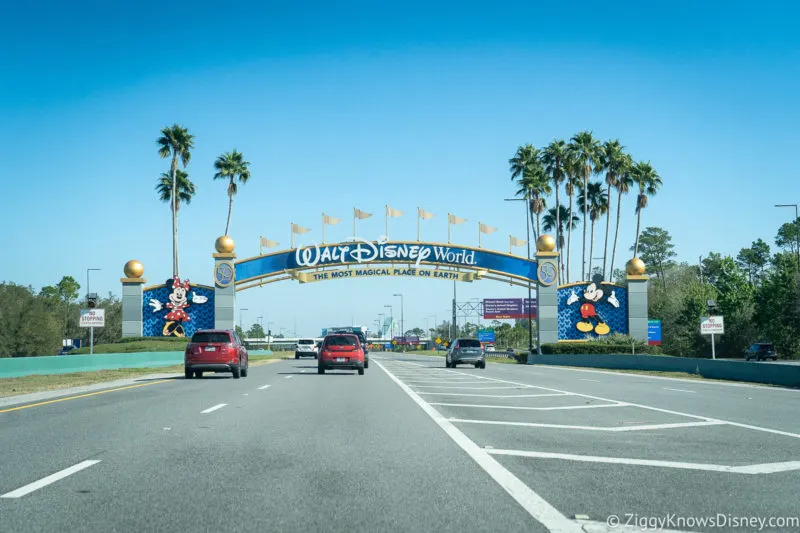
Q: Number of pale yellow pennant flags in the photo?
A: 9